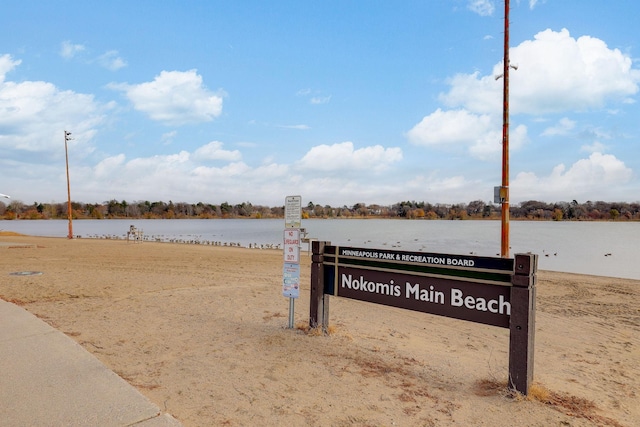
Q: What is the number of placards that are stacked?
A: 3